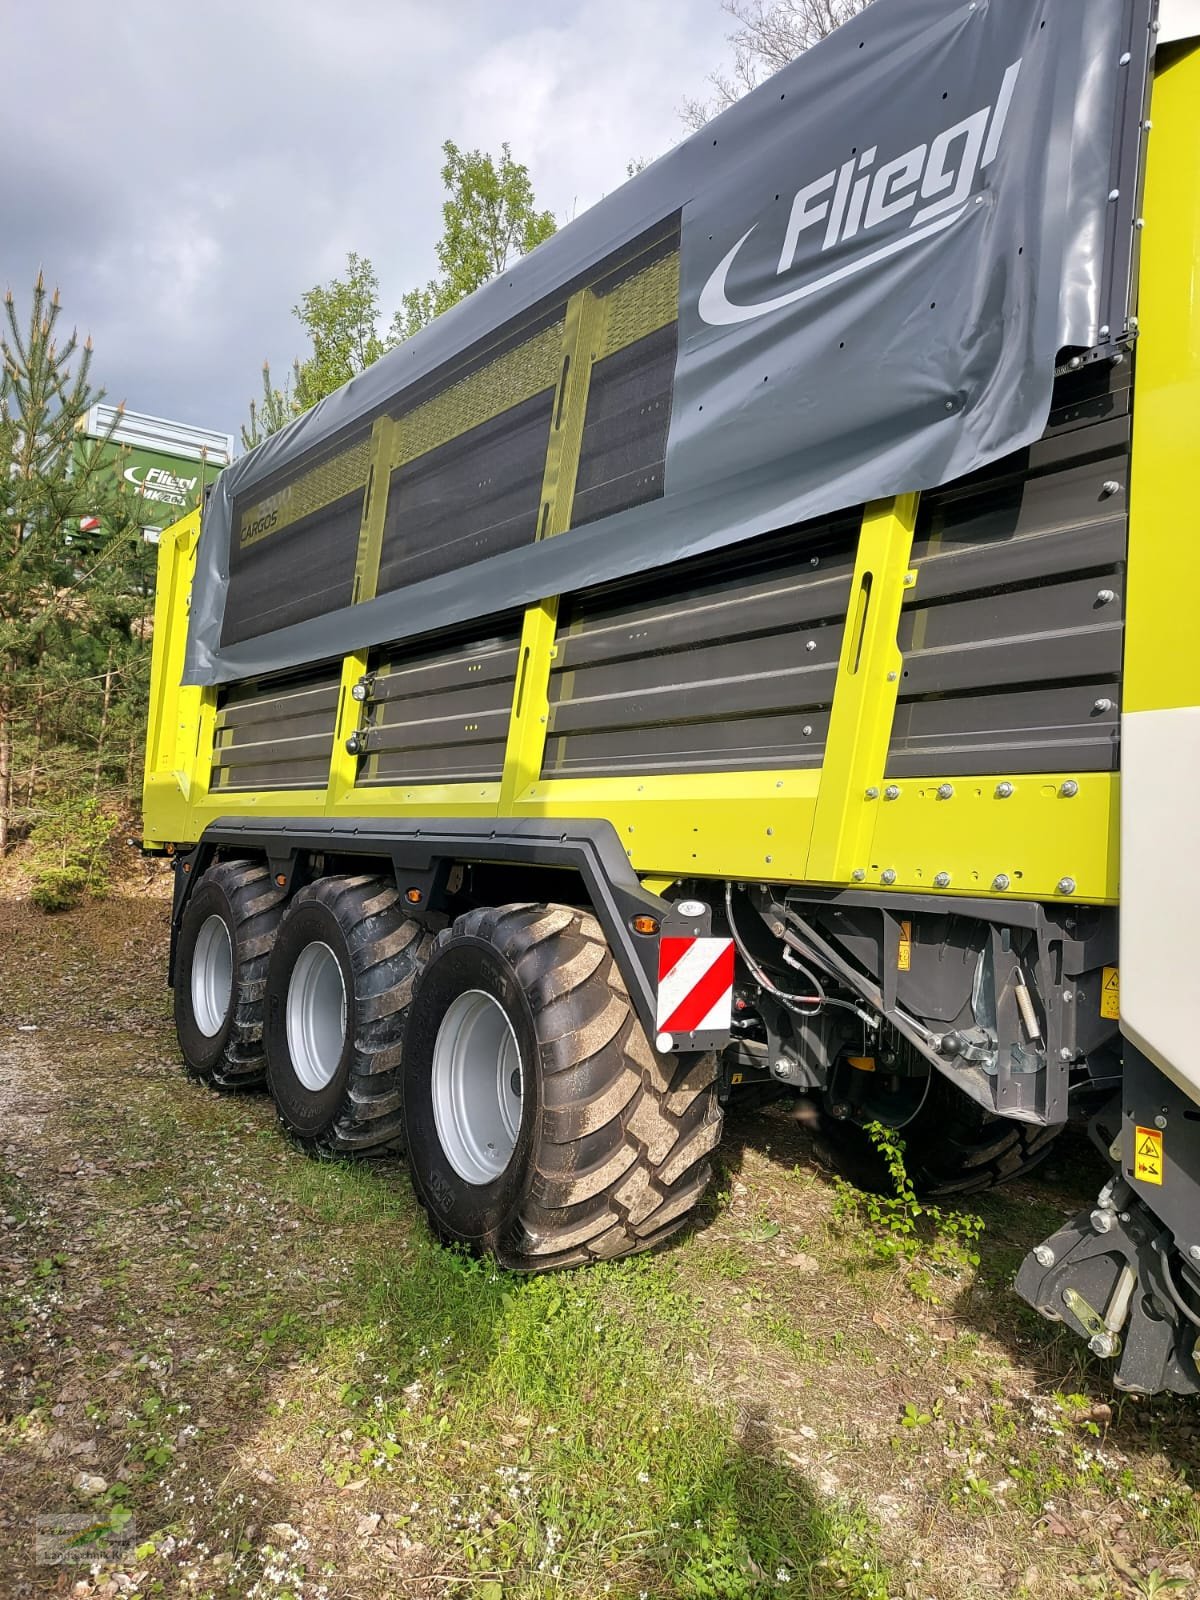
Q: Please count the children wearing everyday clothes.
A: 0